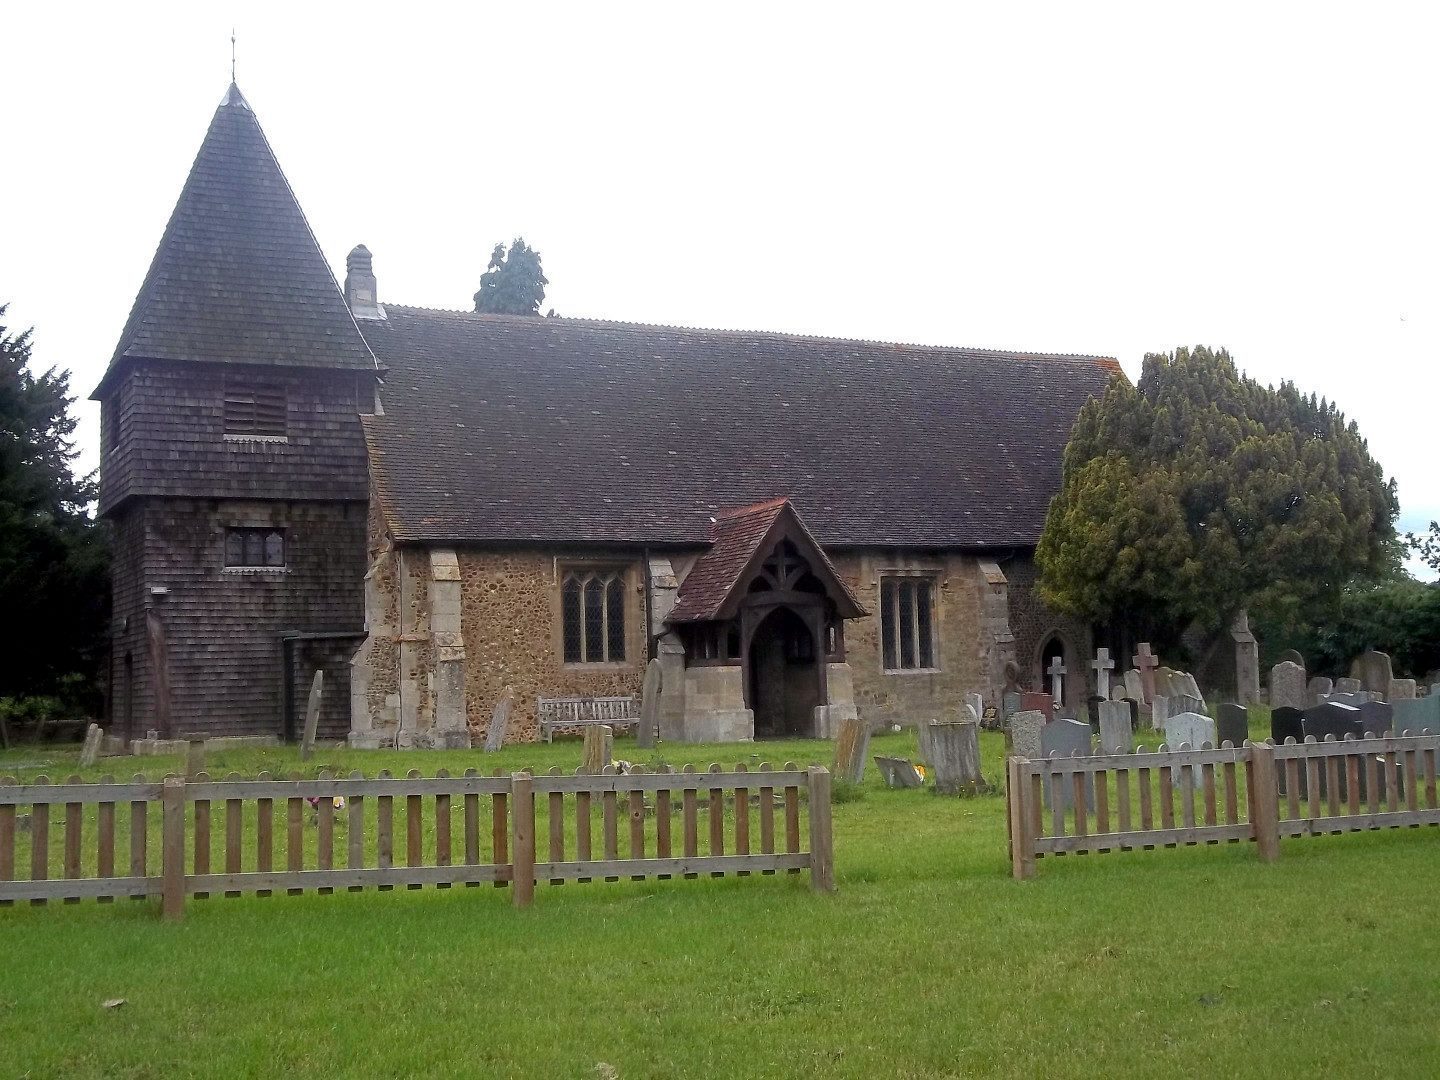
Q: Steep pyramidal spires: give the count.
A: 1